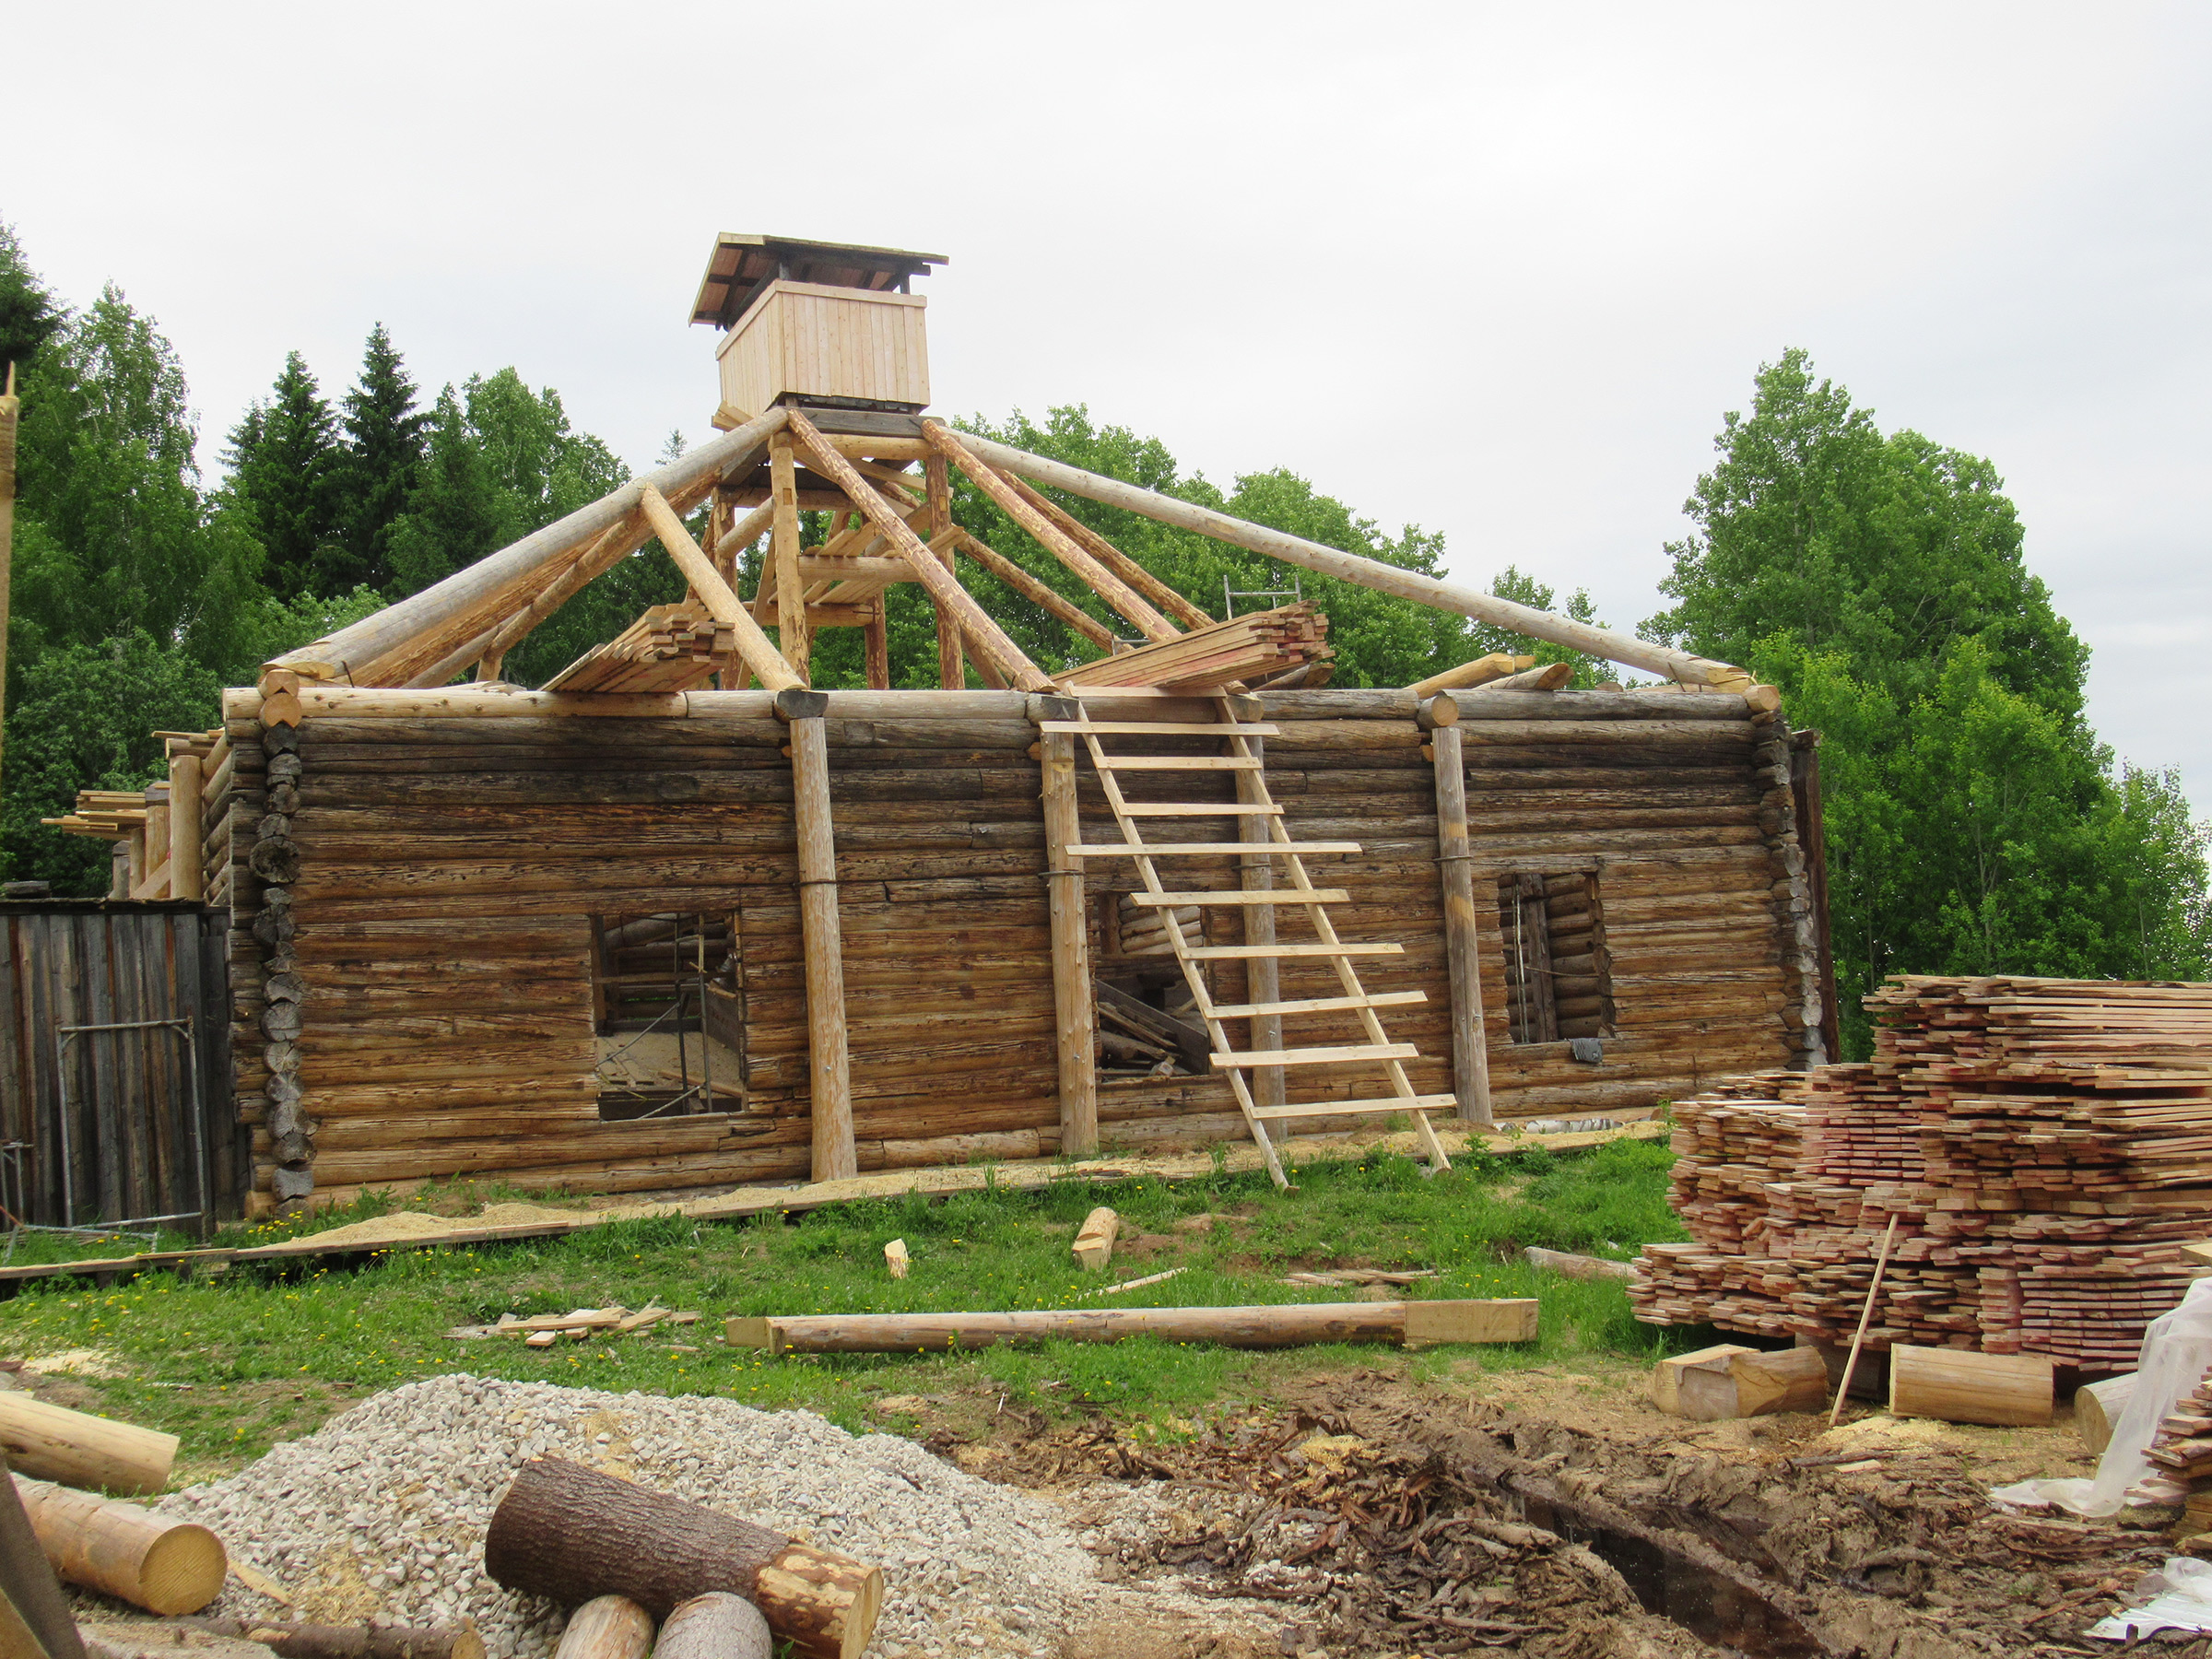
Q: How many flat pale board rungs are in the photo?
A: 10